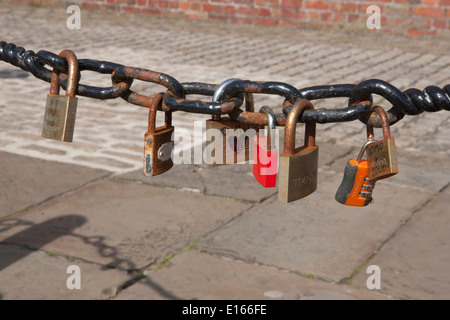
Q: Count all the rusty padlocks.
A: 5